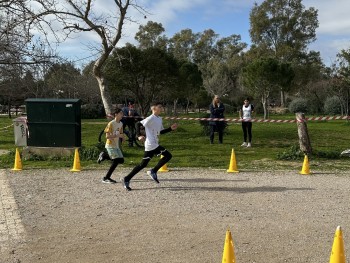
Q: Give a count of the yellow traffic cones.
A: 7